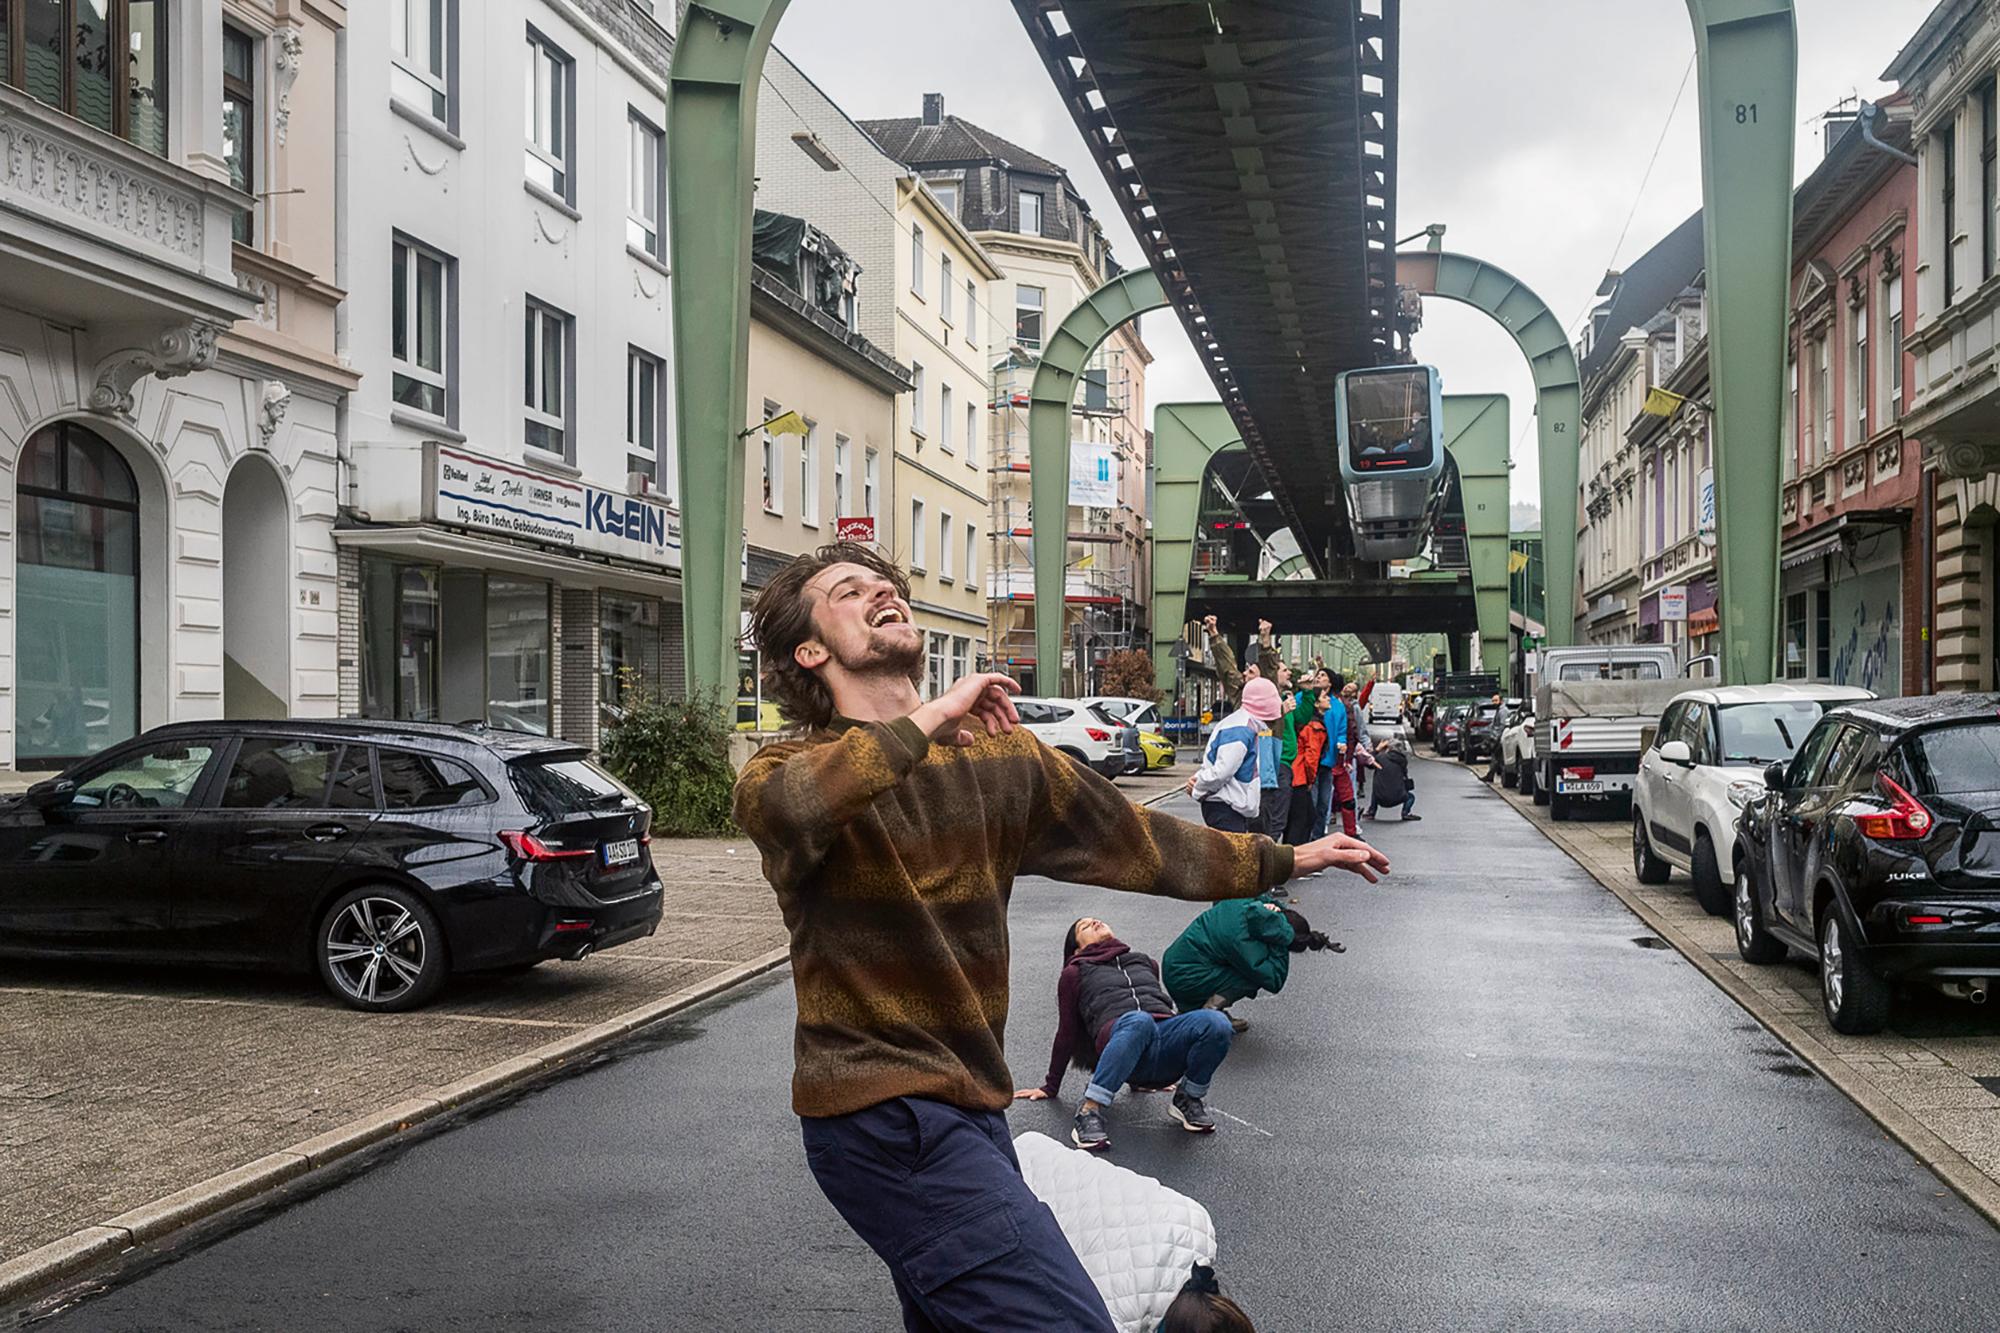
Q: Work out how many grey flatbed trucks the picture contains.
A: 1